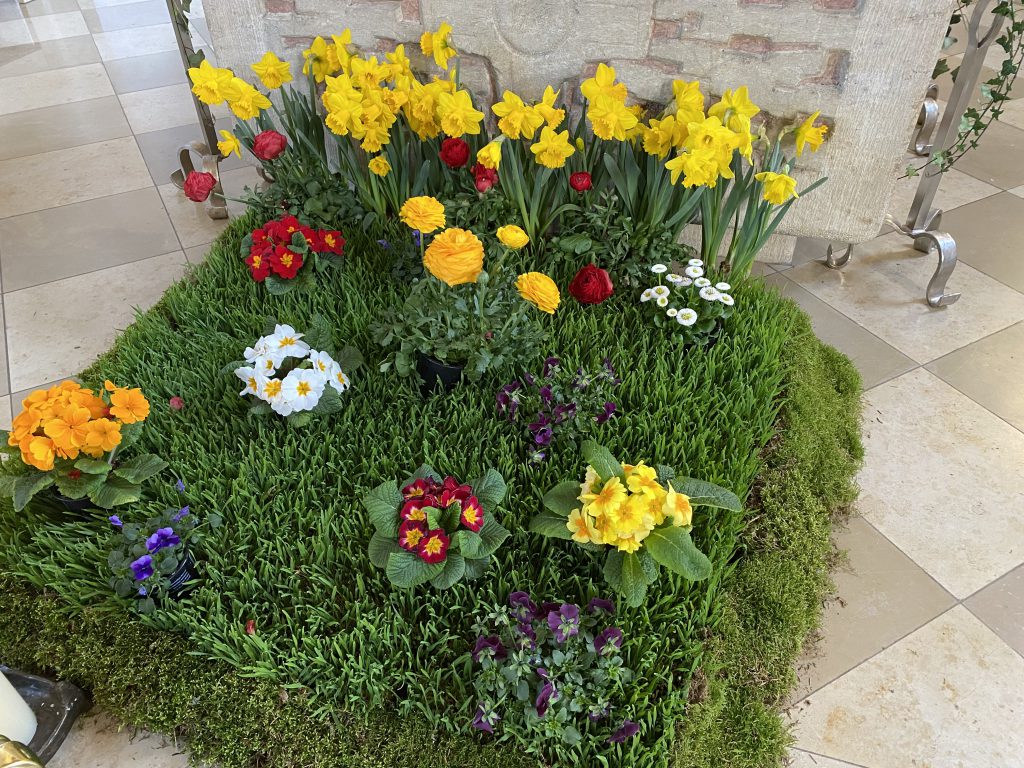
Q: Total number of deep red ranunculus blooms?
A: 6